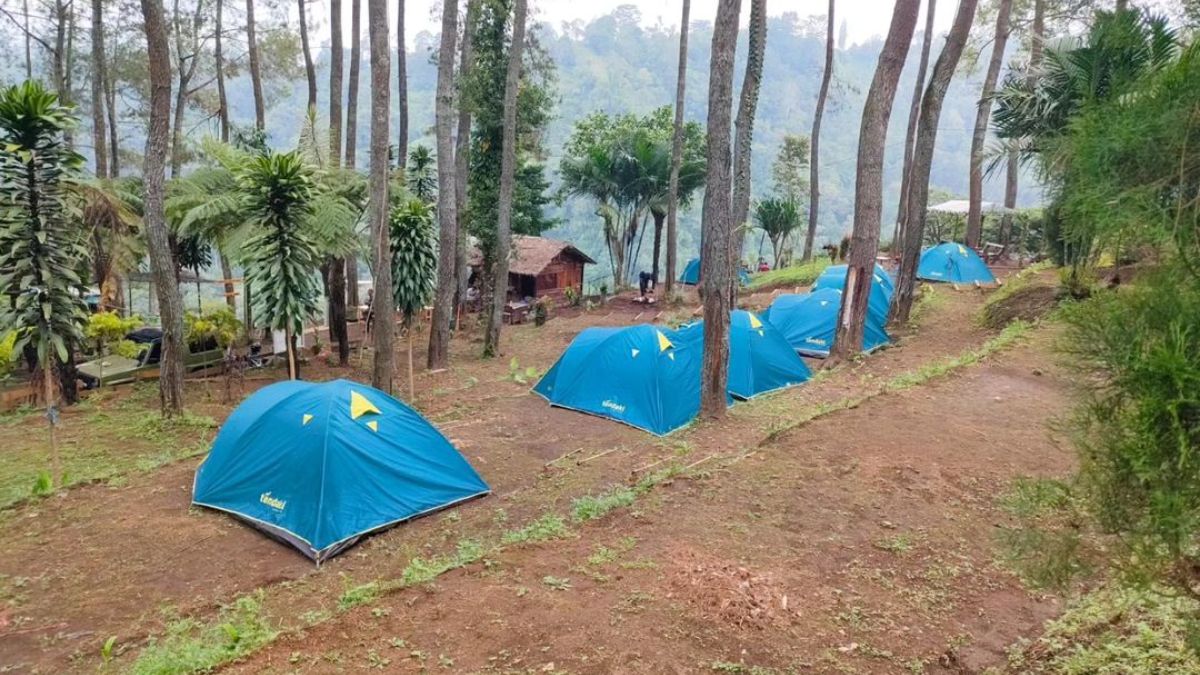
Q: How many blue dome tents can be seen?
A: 7